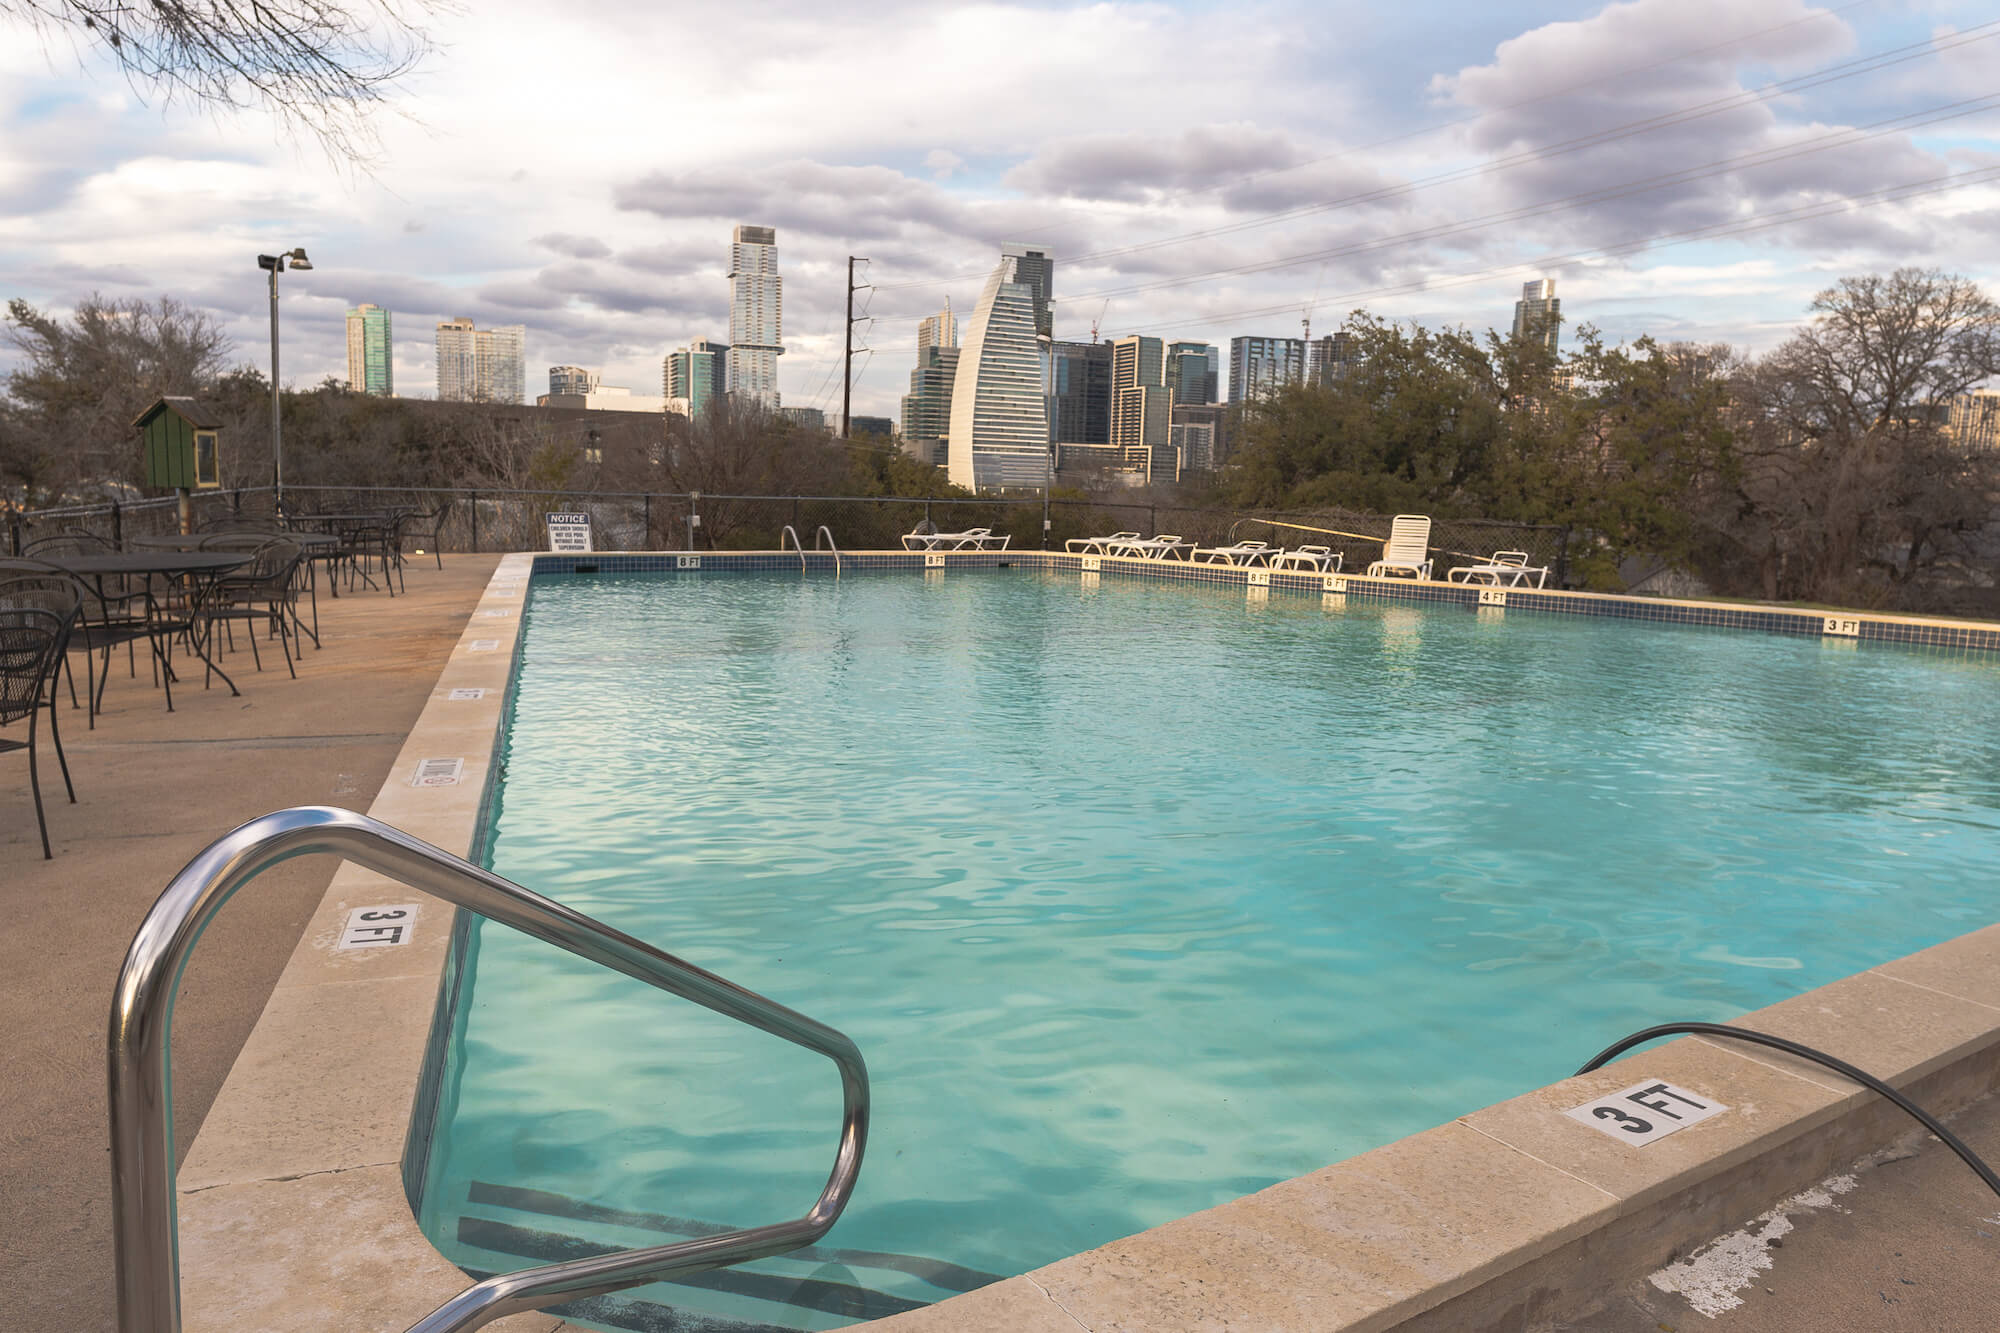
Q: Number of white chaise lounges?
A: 7